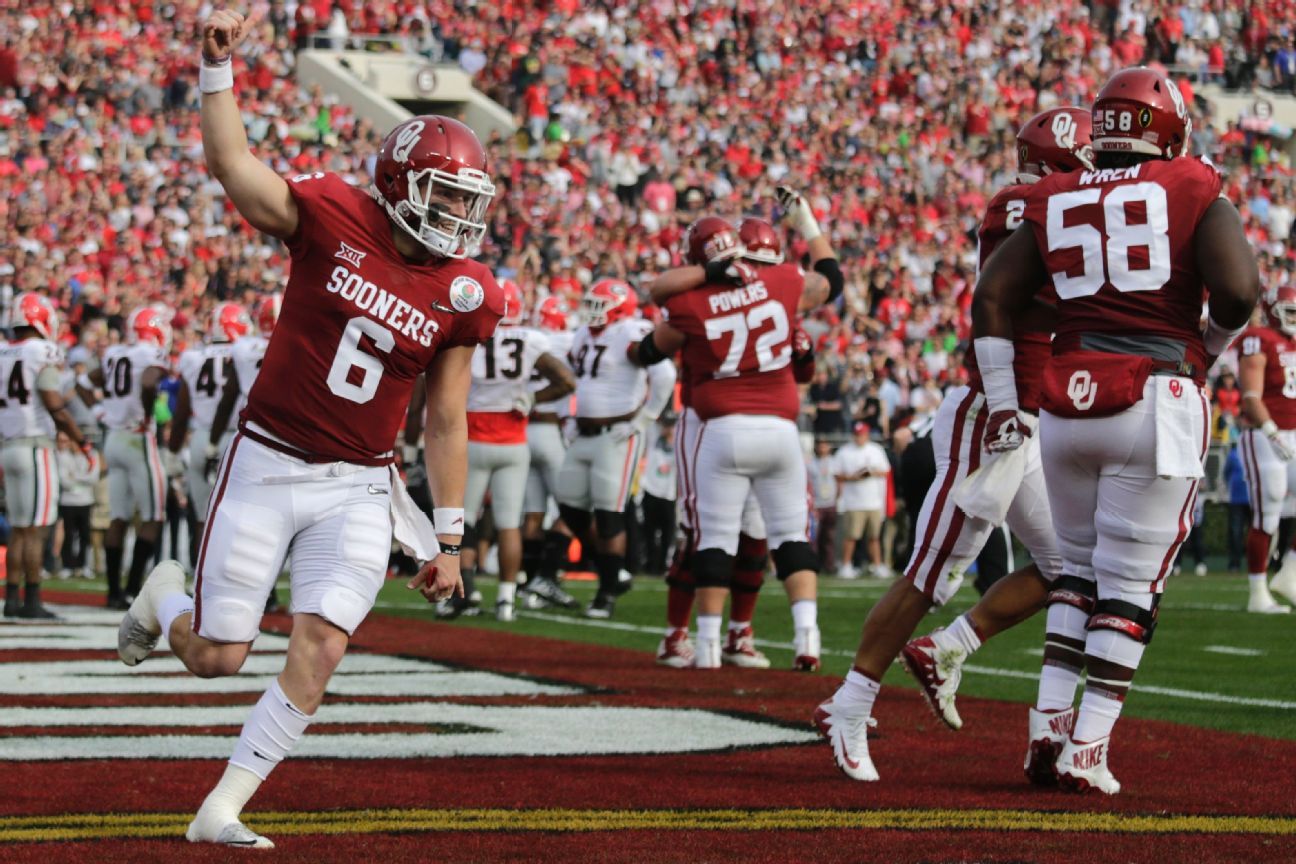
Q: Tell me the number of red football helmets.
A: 13